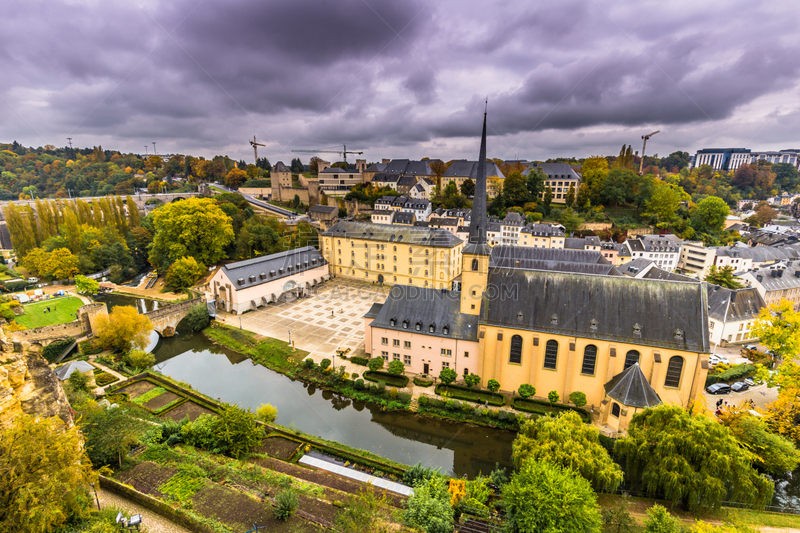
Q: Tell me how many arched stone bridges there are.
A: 2